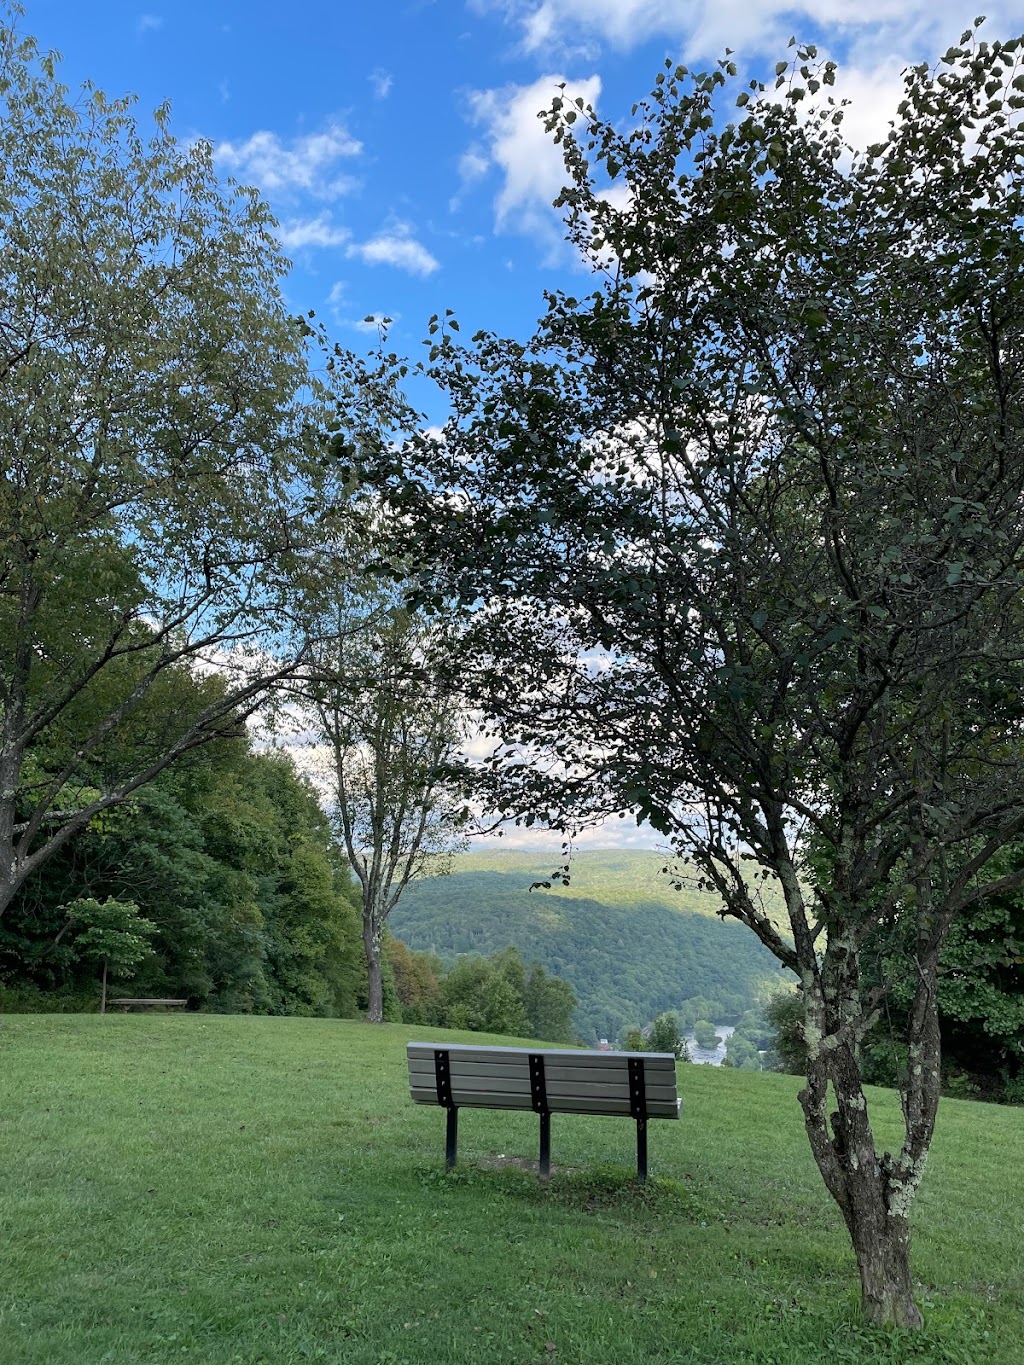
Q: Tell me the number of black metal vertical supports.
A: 3